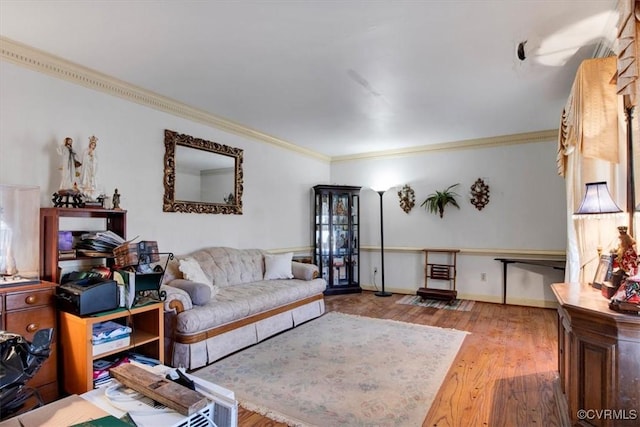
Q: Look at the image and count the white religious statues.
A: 2